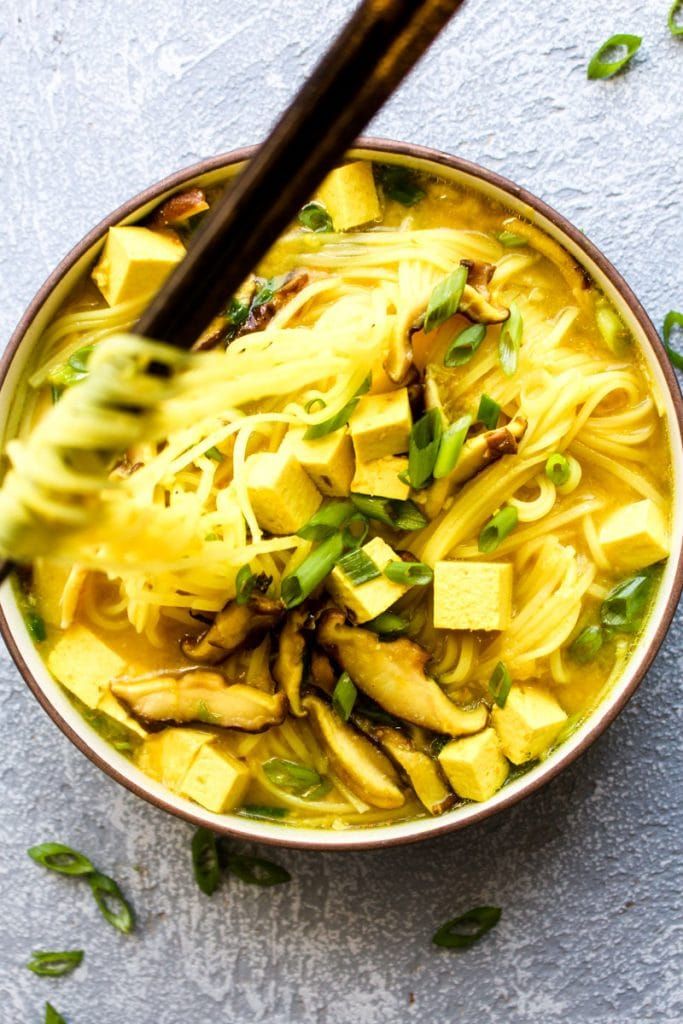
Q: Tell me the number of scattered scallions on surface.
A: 10